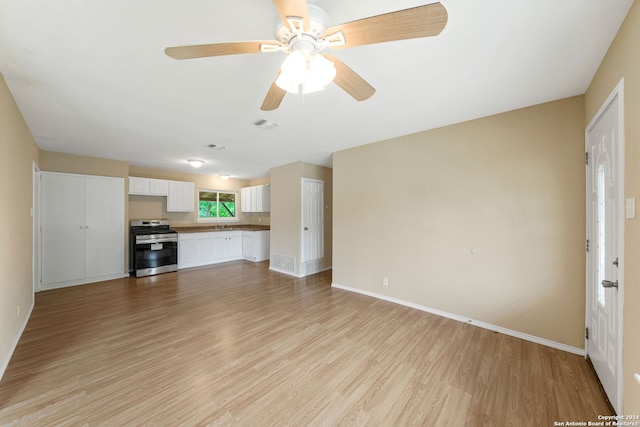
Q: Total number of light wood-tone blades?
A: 5